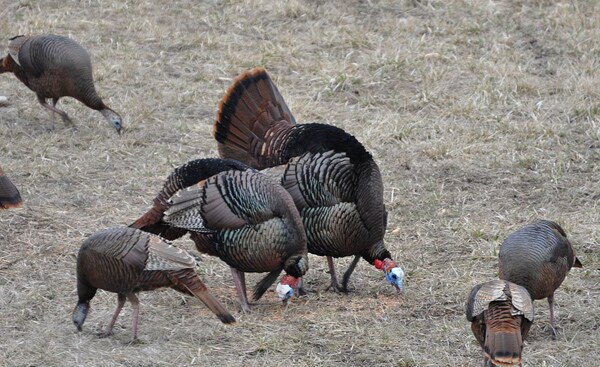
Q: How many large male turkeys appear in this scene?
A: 2